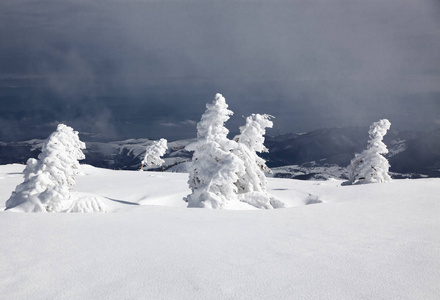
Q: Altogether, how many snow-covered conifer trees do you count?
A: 5